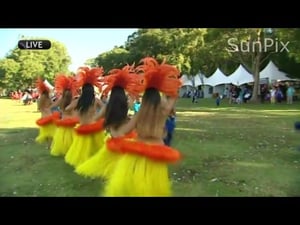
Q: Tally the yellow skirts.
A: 5